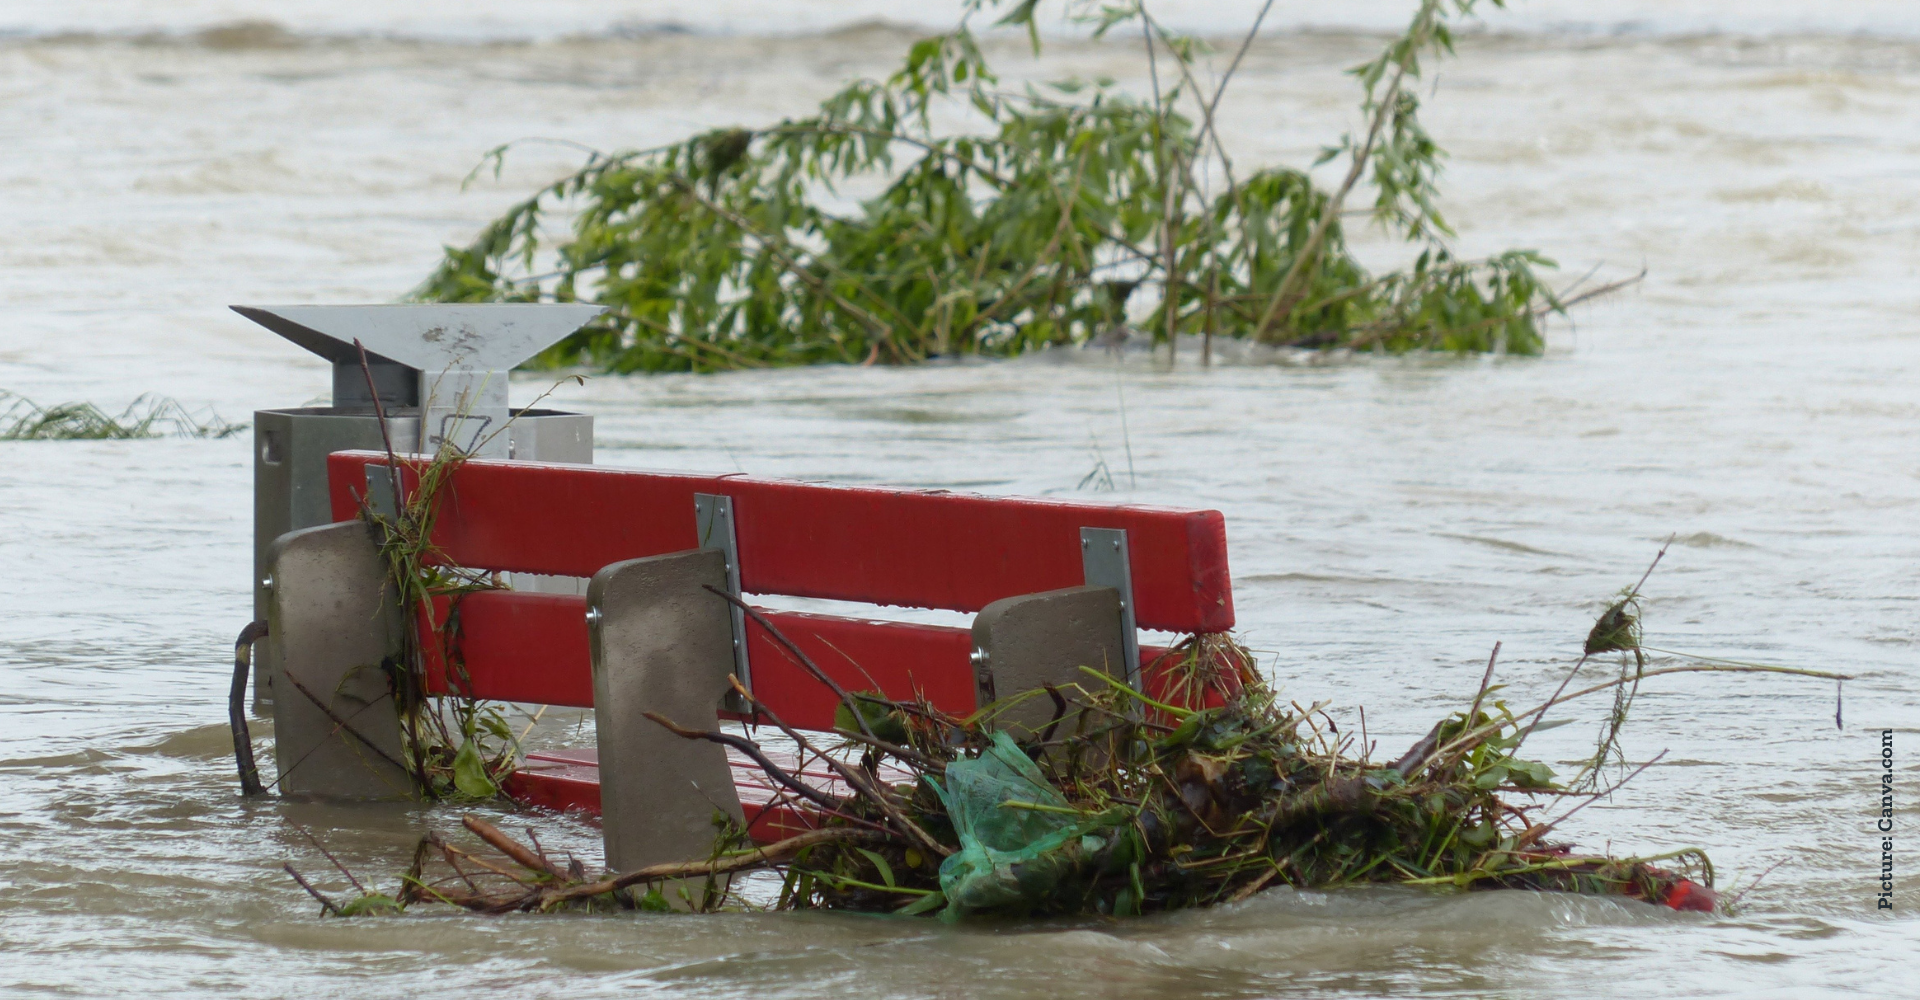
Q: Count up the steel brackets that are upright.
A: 3